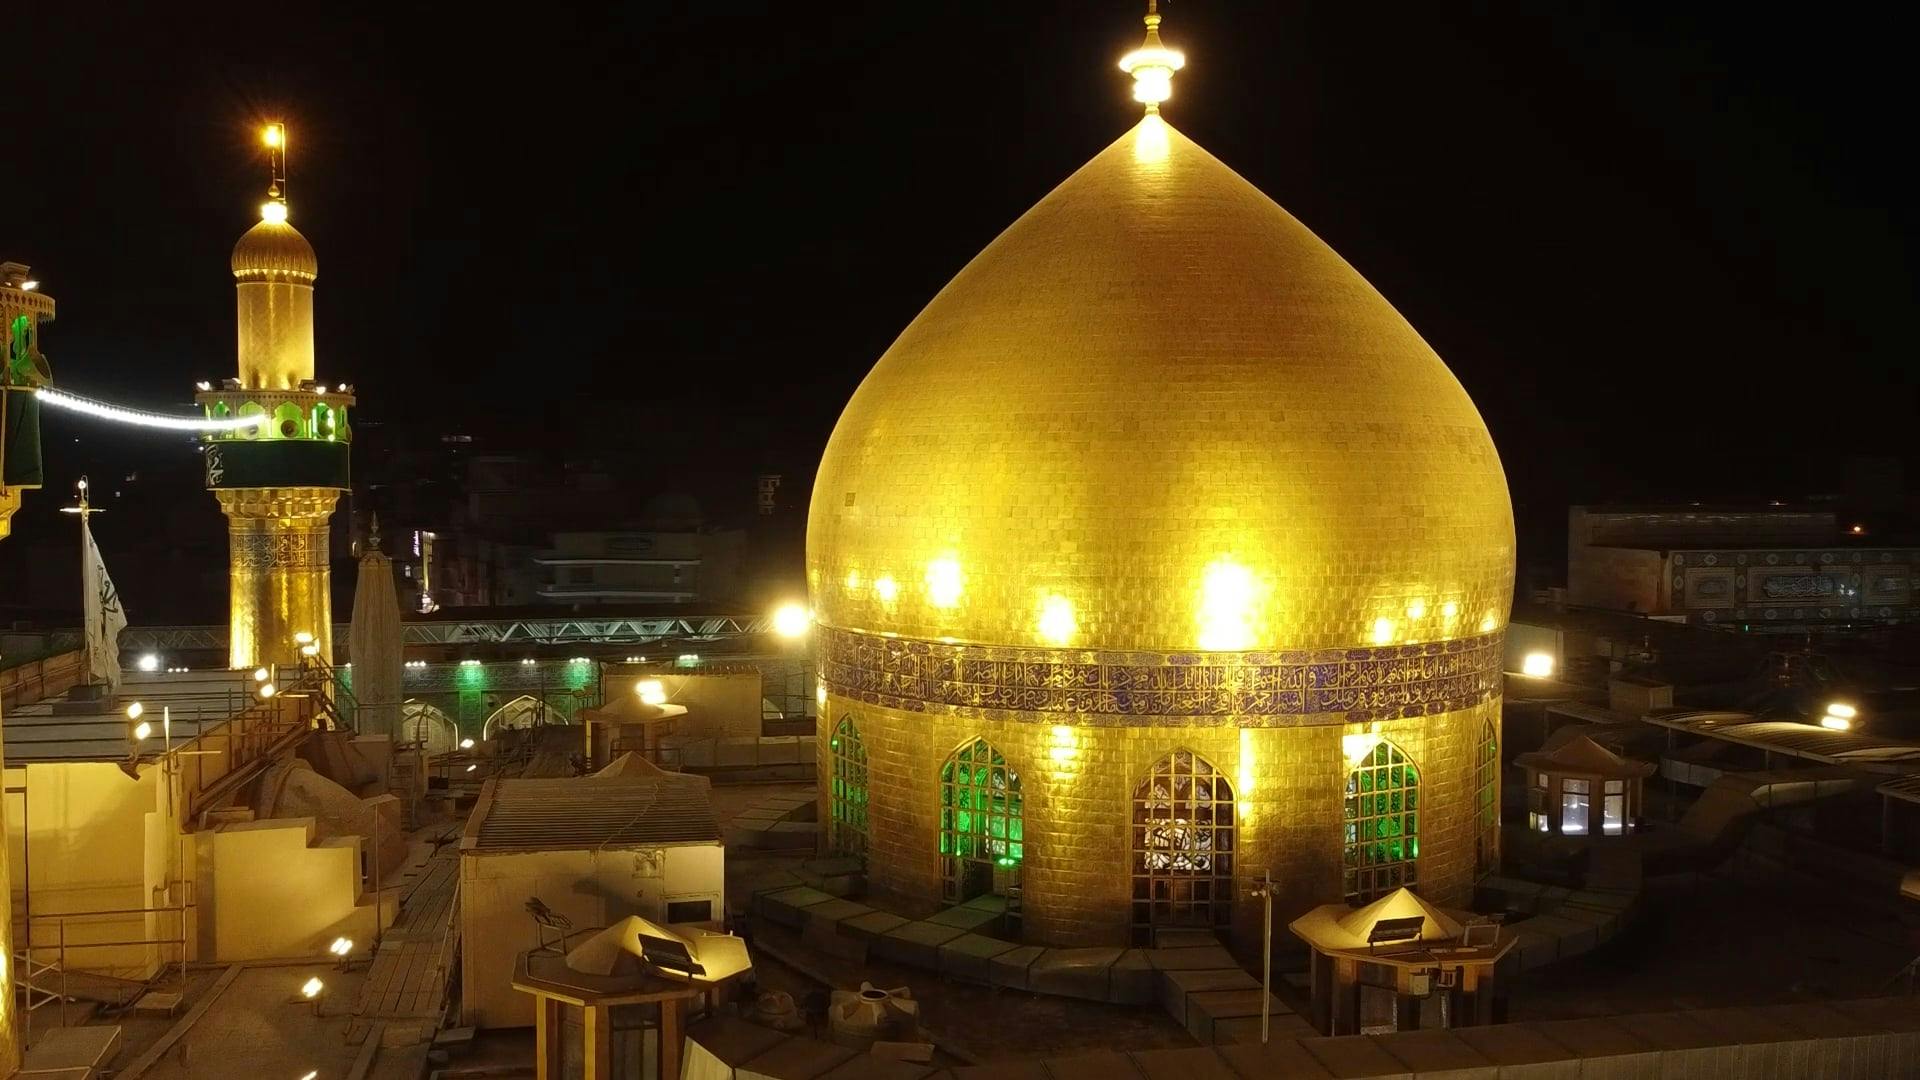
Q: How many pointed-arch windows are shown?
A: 5